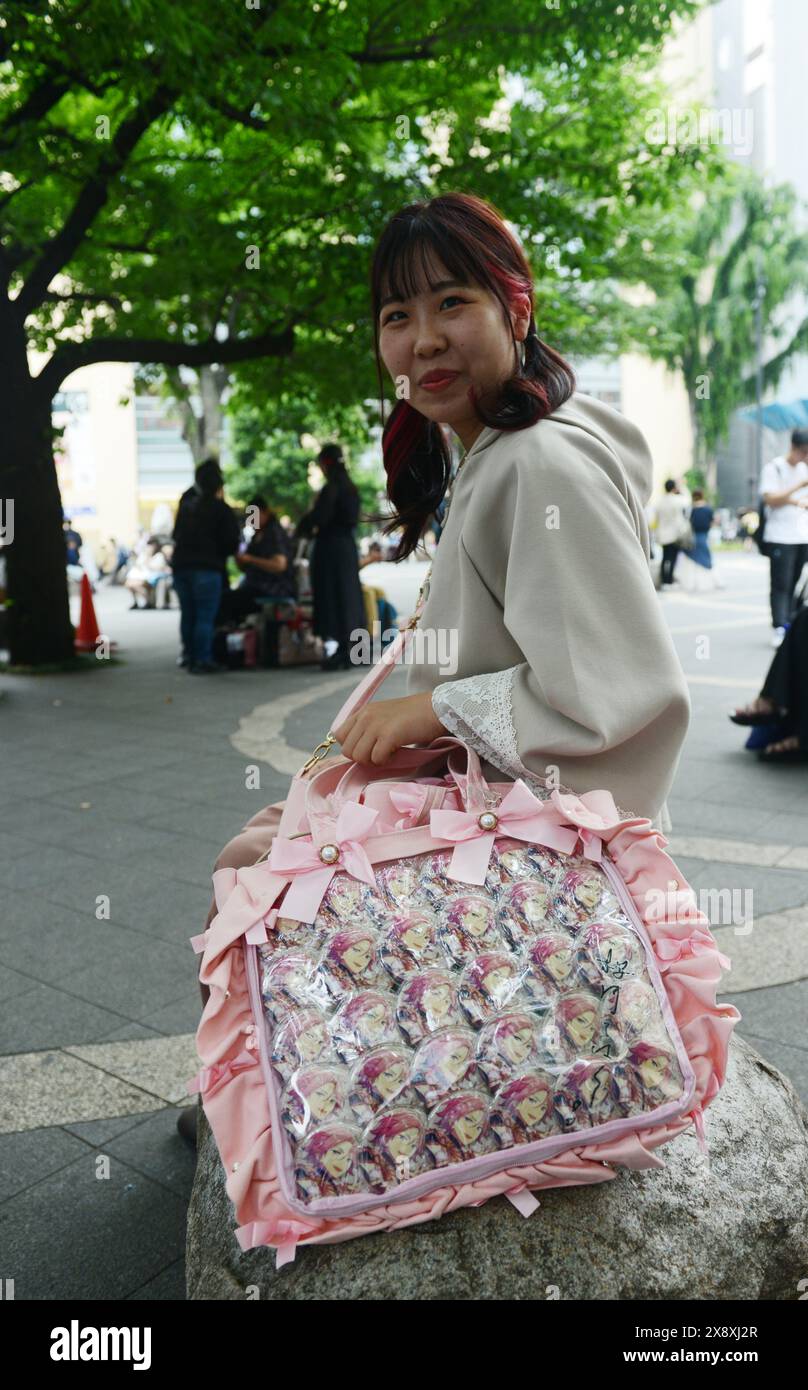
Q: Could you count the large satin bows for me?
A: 2